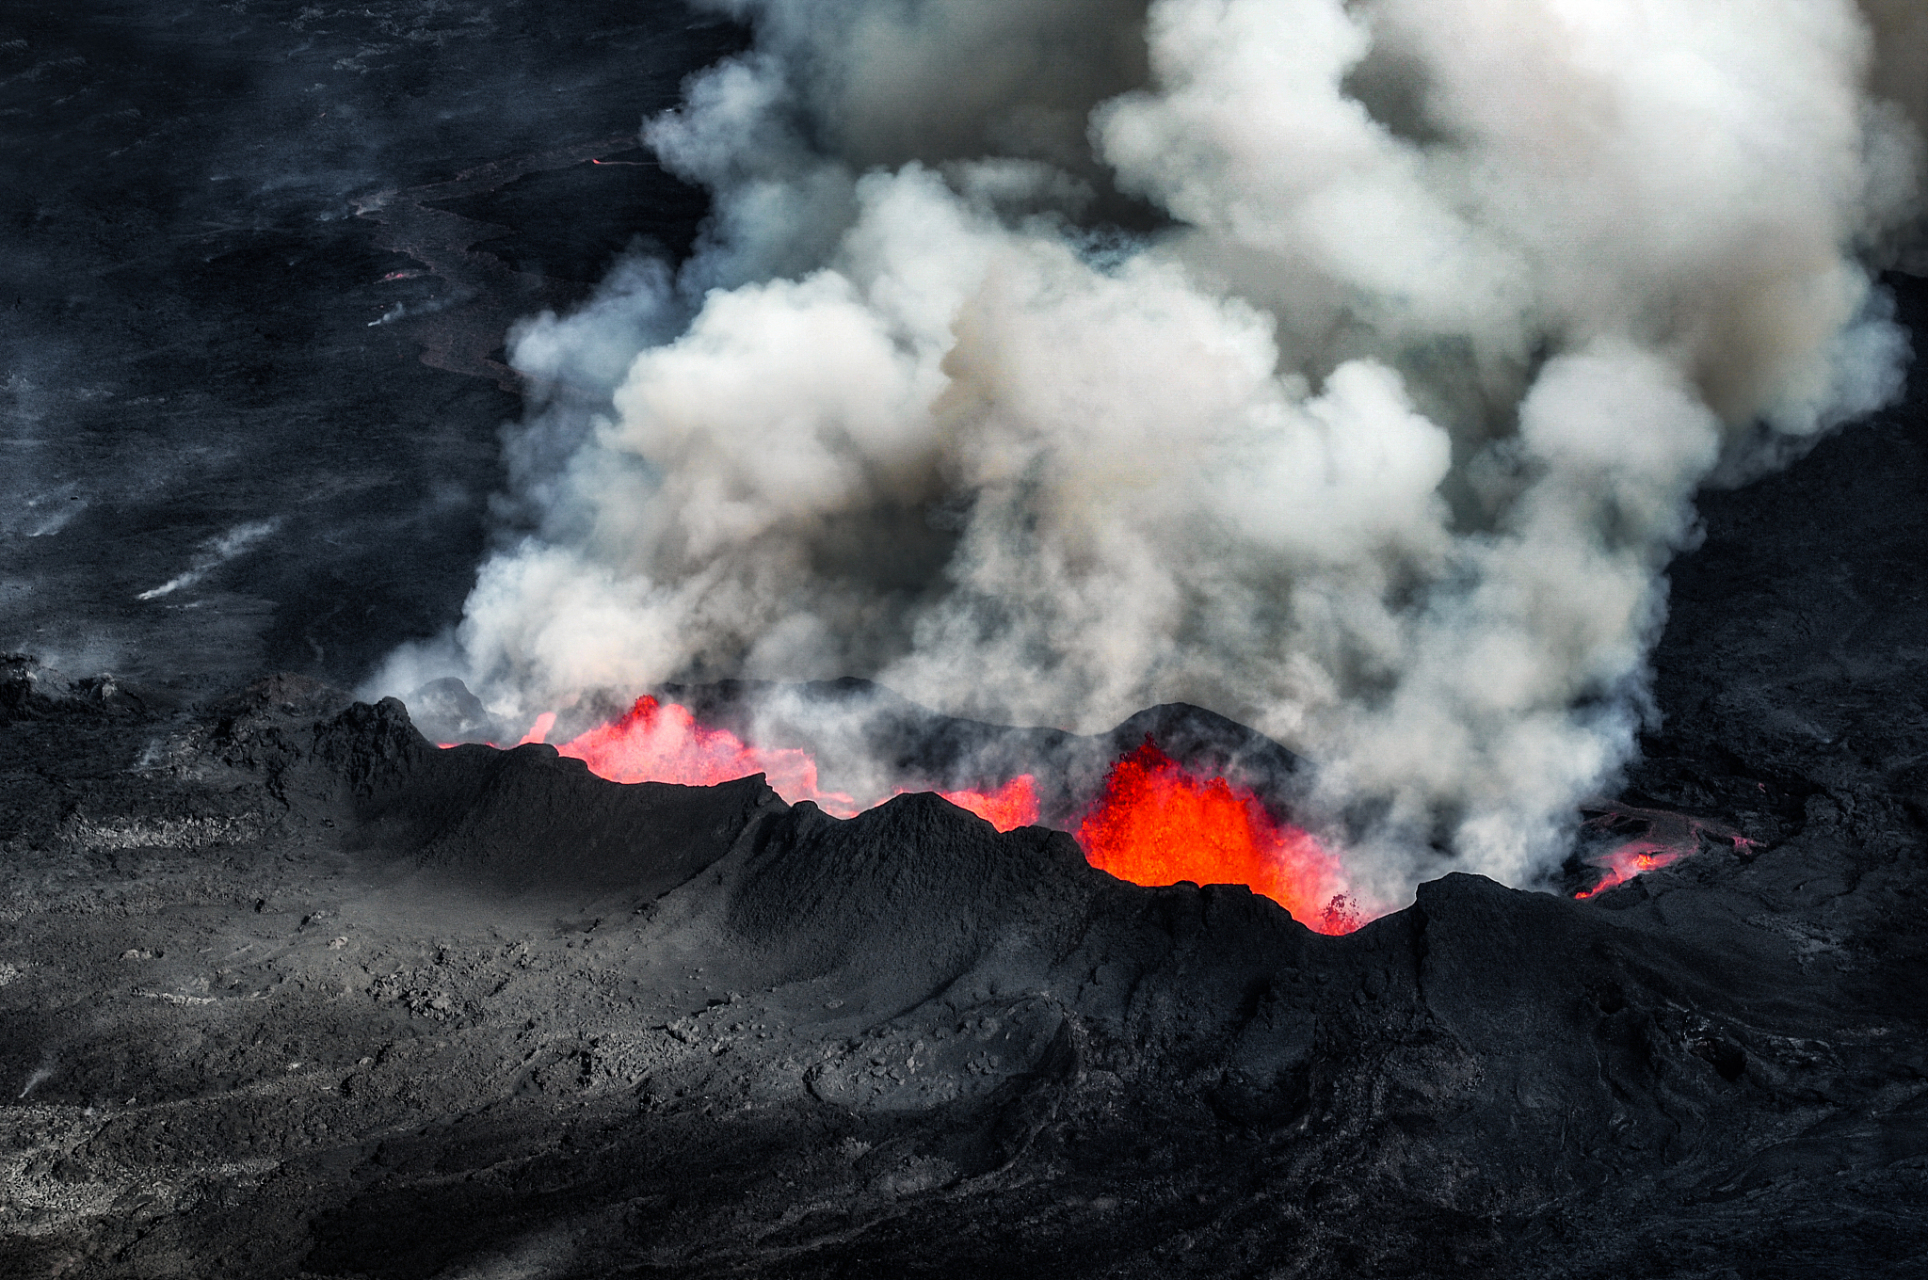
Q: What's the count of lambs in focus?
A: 0